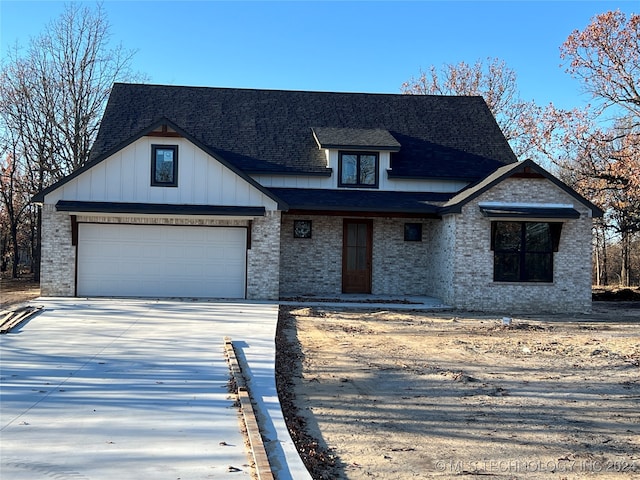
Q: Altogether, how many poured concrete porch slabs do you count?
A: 1